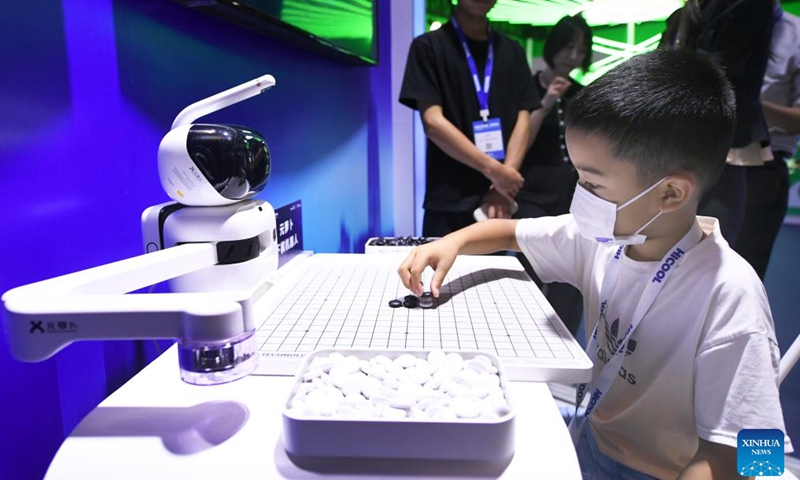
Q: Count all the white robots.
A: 1